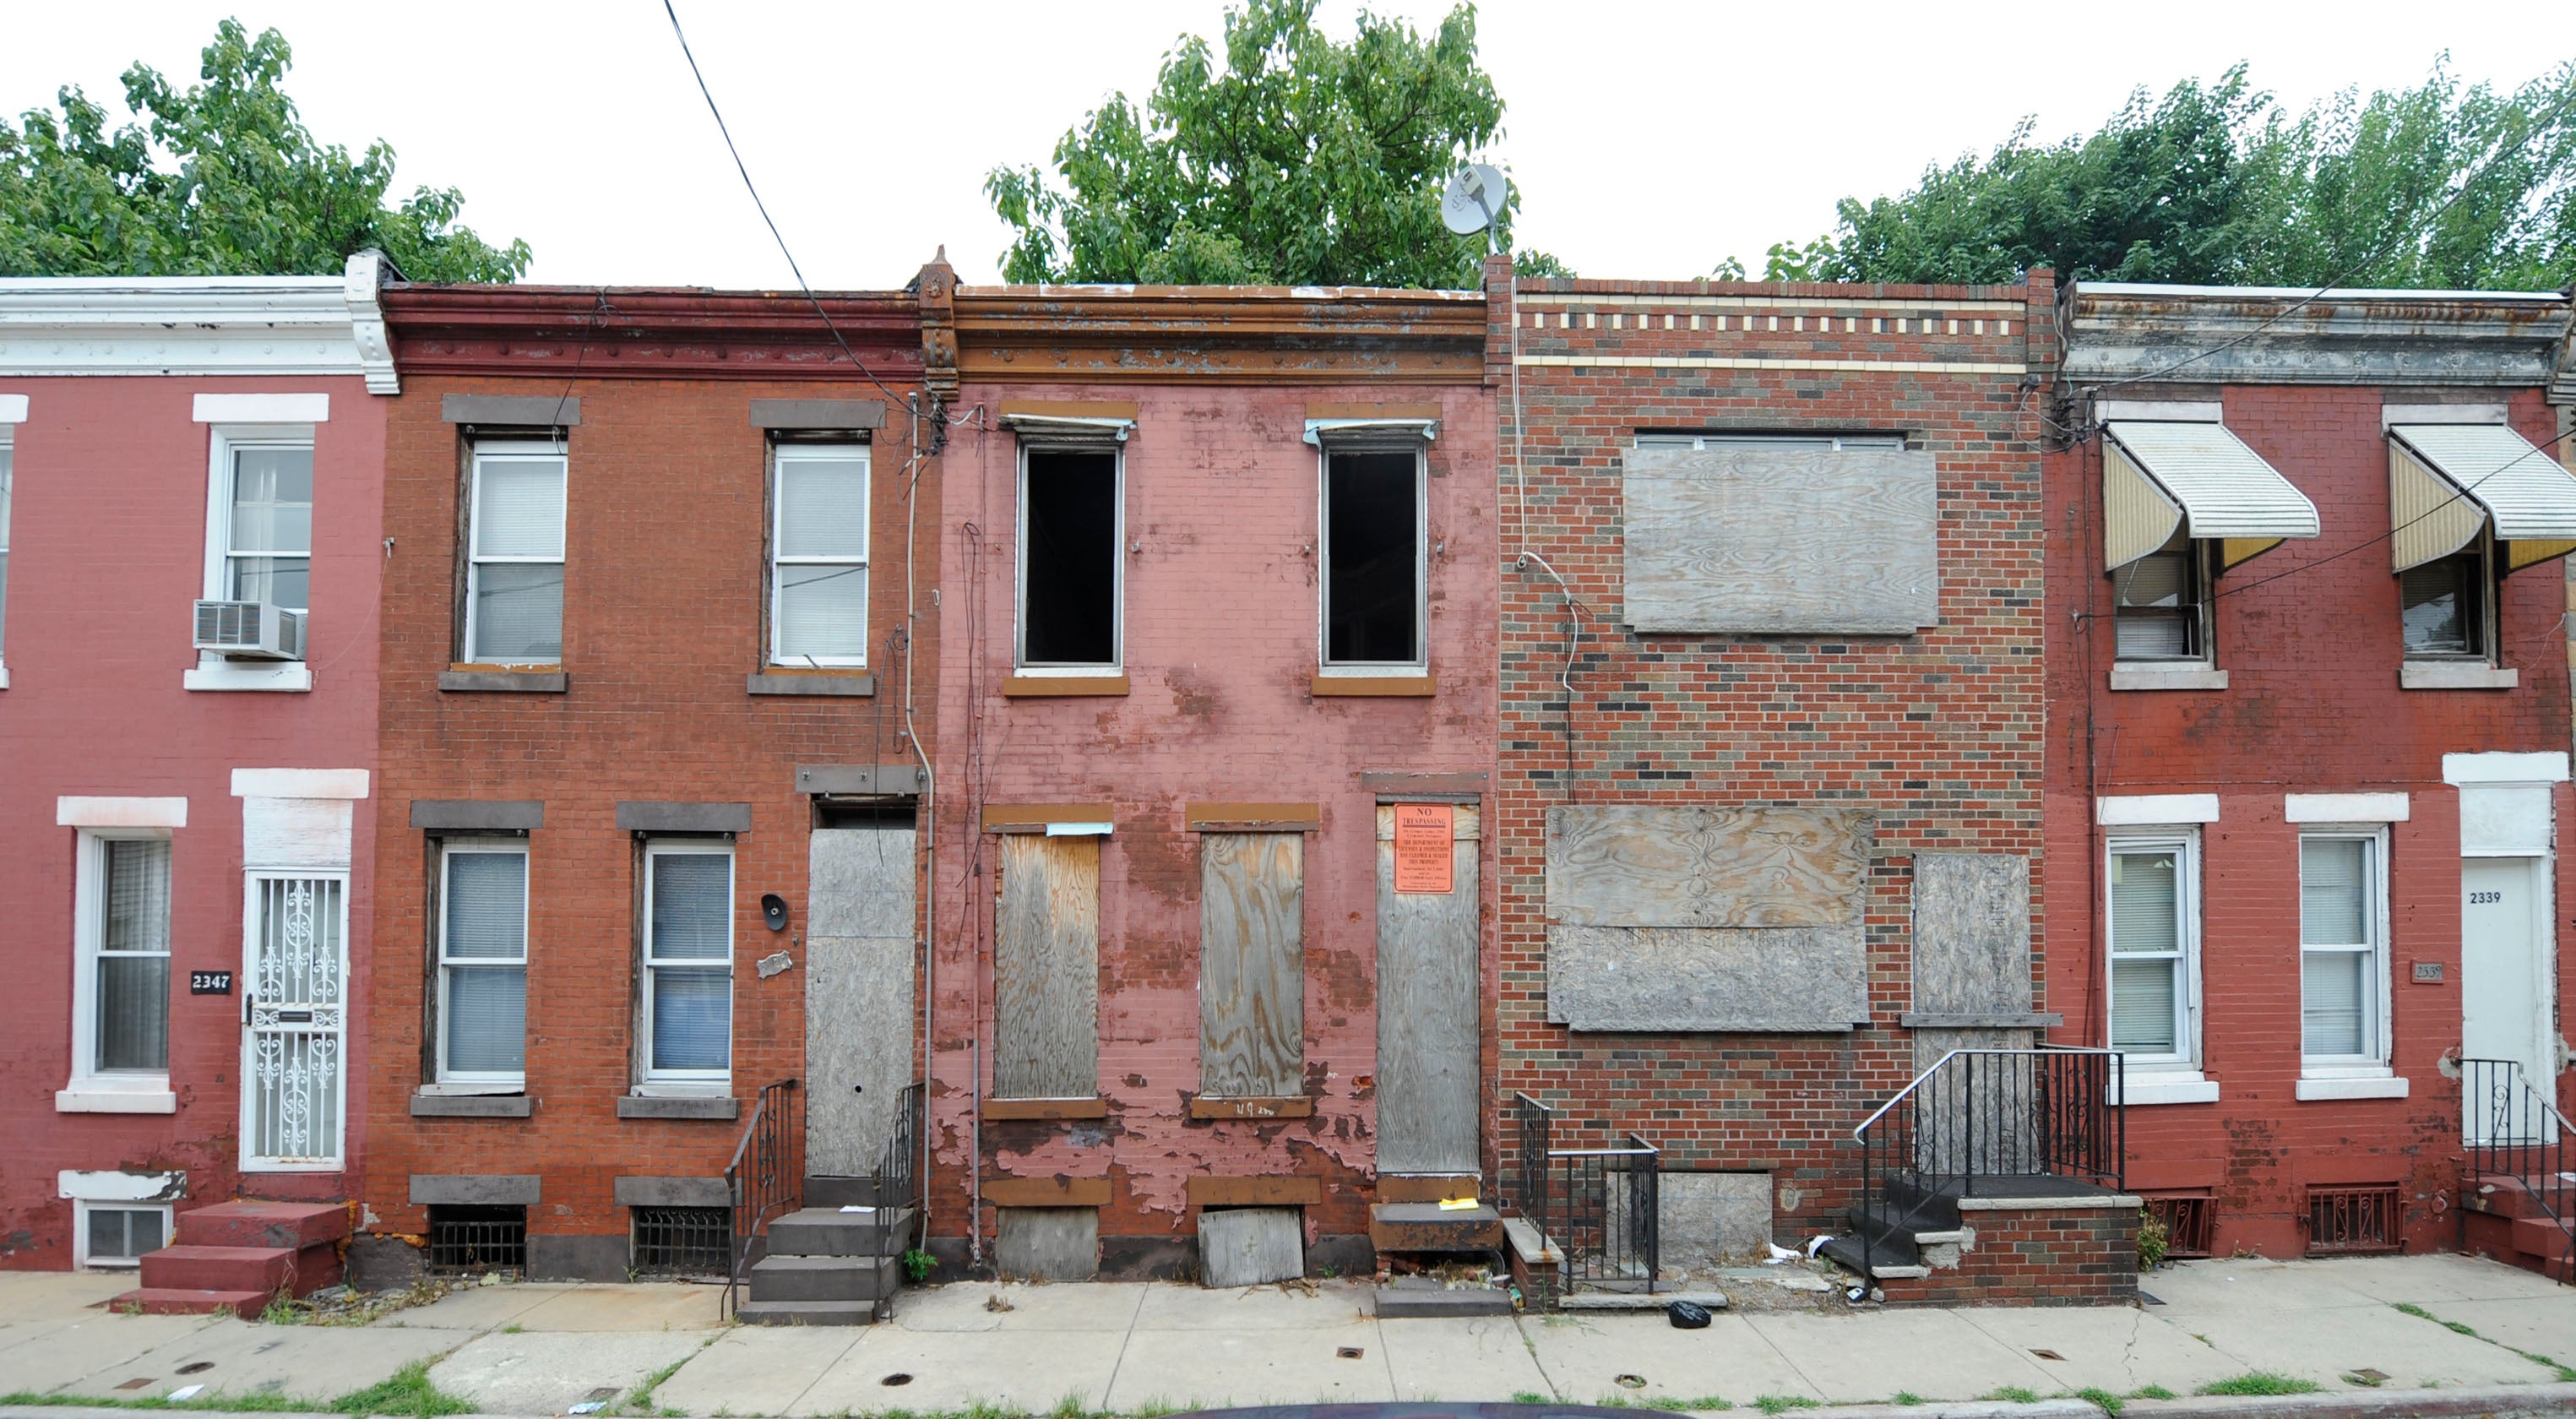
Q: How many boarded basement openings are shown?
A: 3